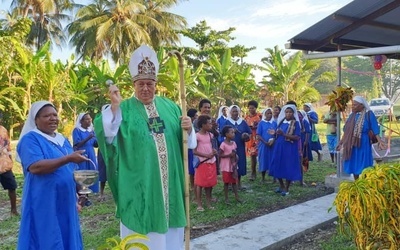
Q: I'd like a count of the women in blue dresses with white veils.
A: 9